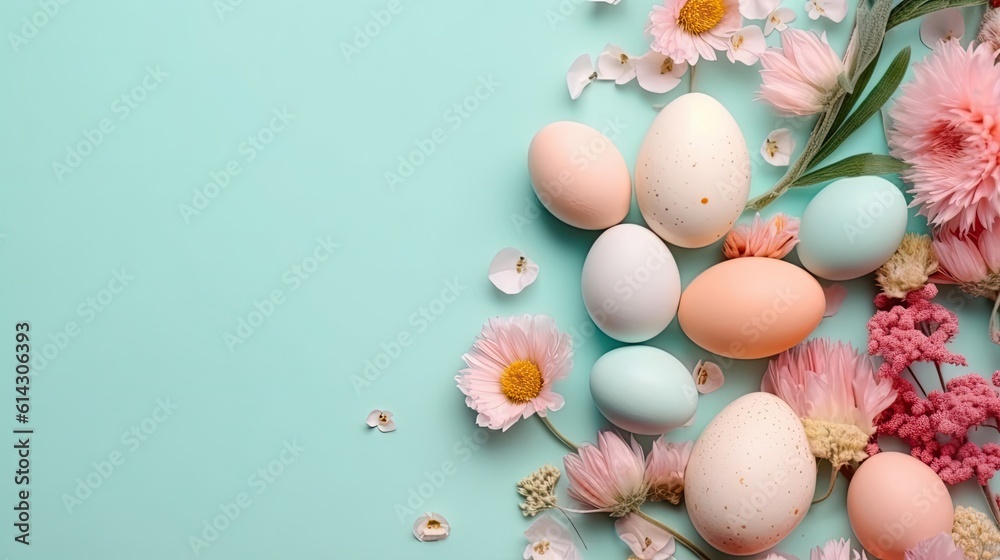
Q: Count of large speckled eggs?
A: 2